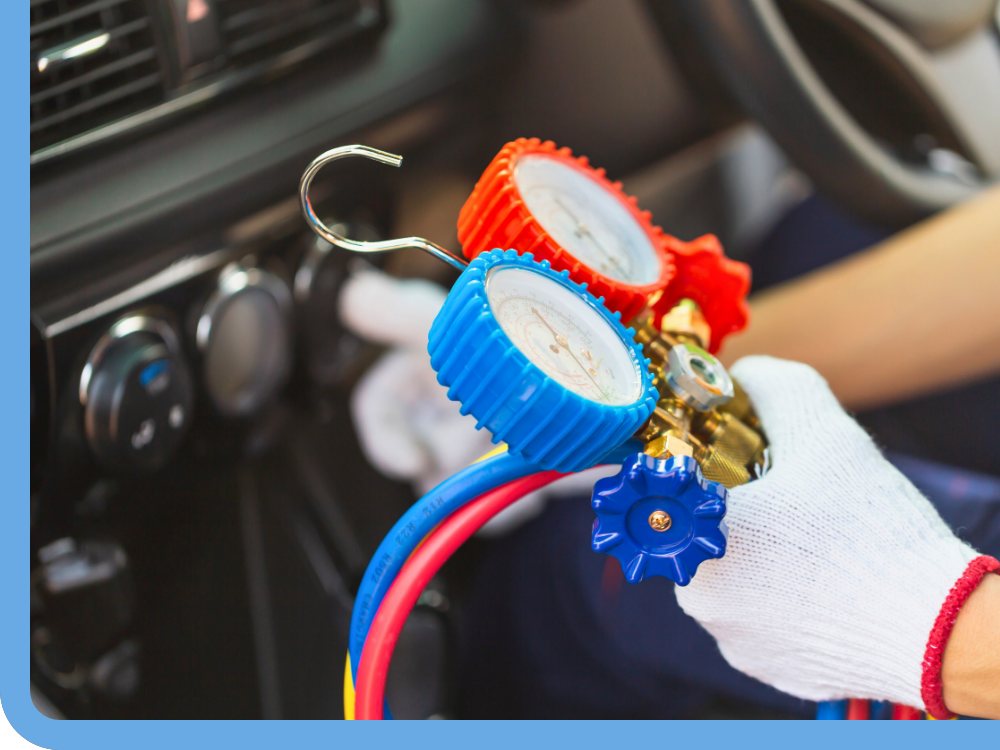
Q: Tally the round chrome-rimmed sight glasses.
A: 1